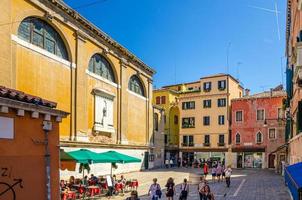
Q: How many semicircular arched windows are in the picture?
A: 3